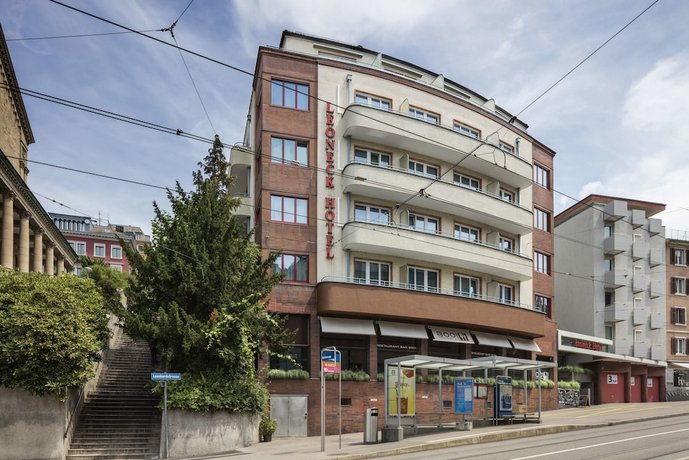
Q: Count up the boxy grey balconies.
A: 15